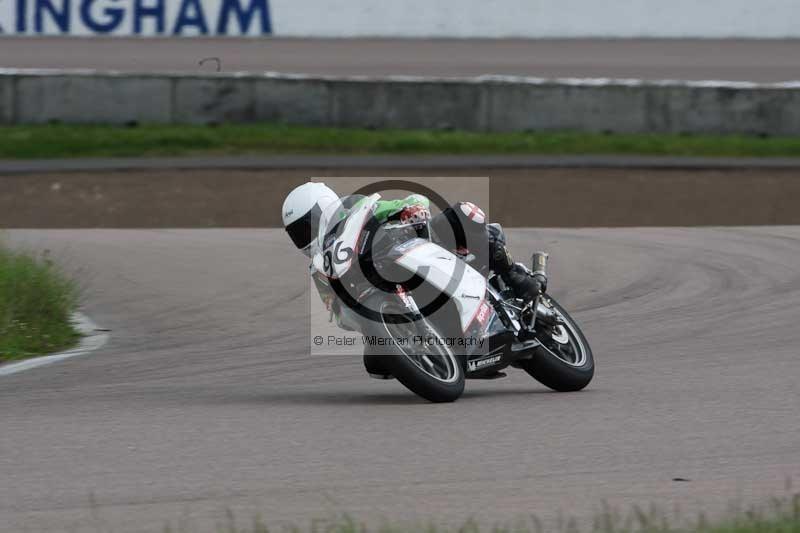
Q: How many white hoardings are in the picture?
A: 1